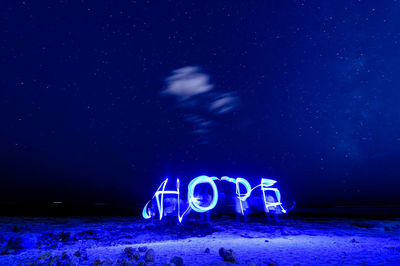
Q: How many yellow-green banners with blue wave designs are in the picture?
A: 0